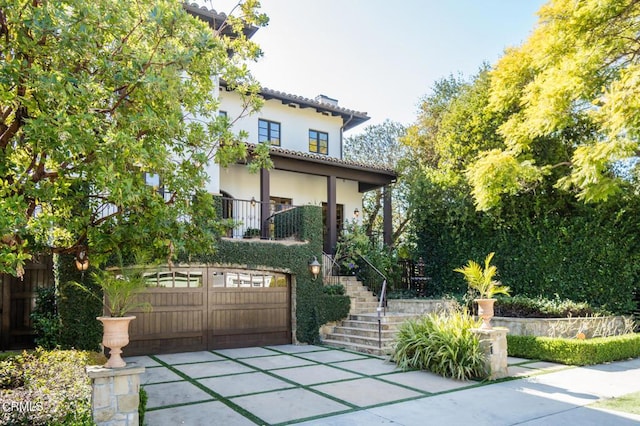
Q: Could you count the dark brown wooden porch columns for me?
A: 3